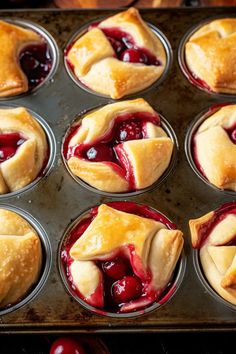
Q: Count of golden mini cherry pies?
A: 9